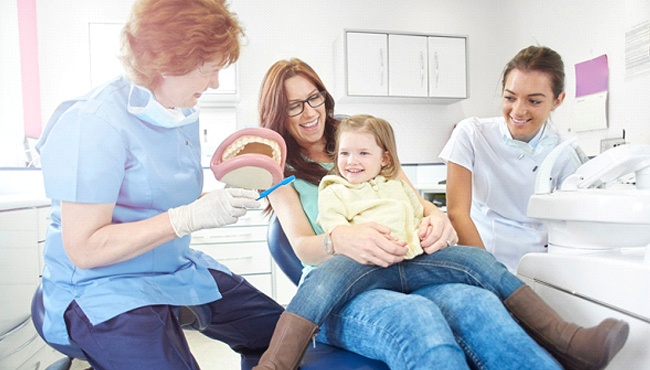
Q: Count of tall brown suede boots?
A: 2